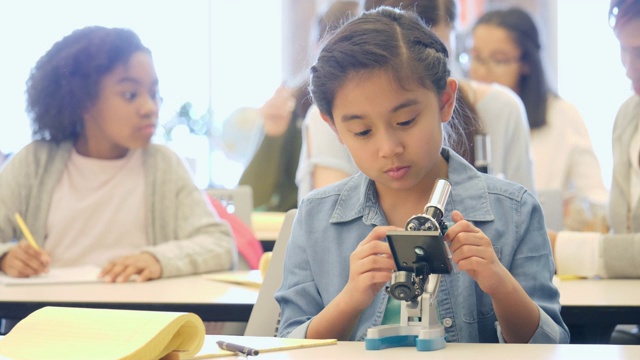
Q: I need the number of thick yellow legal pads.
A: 1